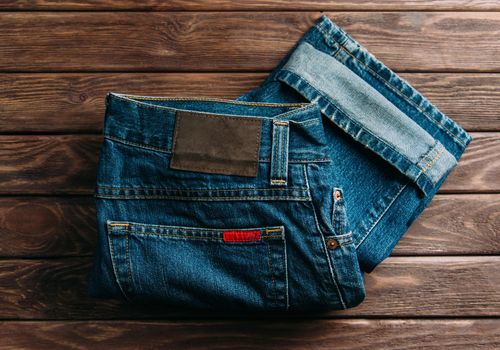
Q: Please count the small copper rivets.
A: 2